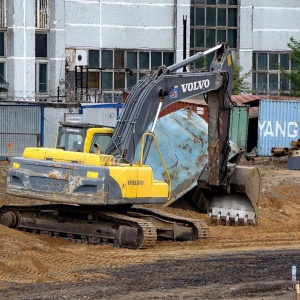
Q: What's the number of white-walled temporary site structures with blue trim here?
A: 1